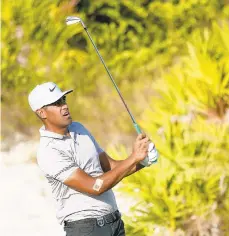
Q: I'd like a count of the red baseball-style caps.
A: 0